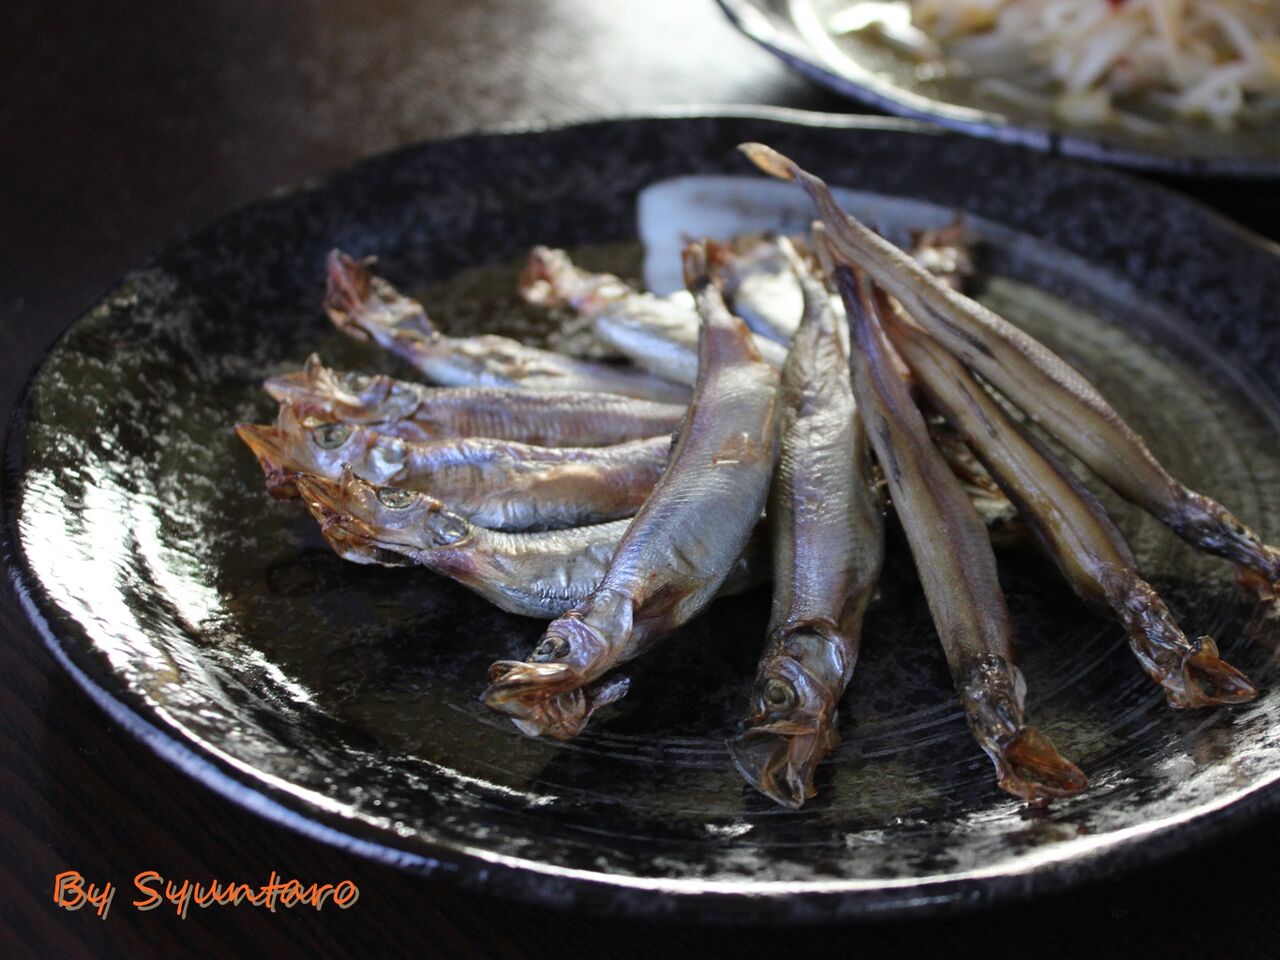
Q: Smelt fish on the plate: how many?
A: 12